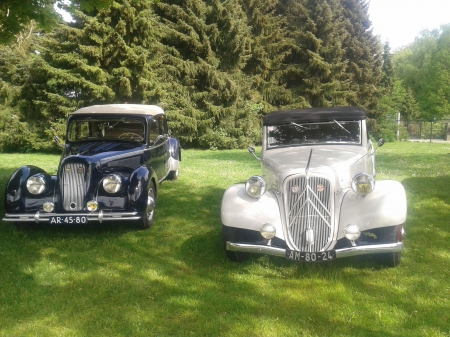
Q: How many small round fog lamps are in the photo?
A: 4